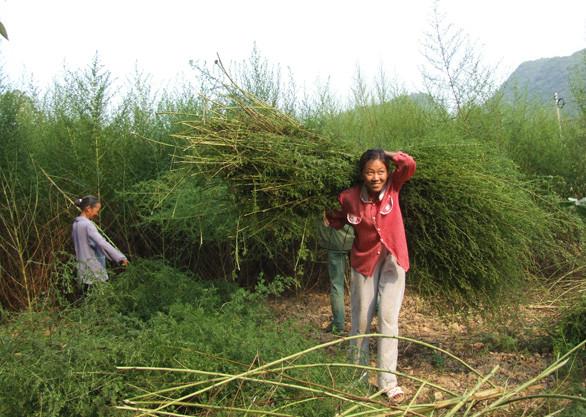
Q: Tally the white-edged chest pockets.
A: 2